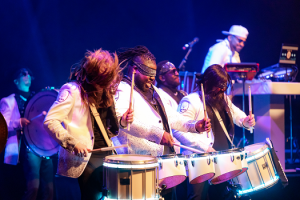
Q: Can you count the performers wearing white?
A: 6